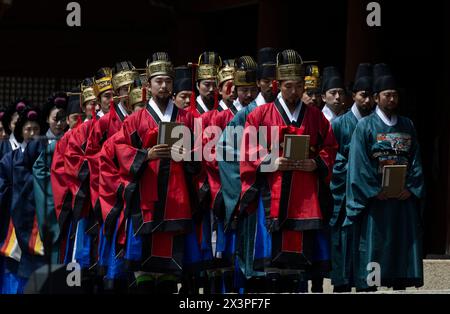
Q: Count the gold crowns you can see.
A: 10